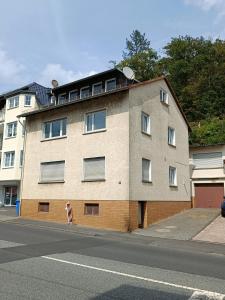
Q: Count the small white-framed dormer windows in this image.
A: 5